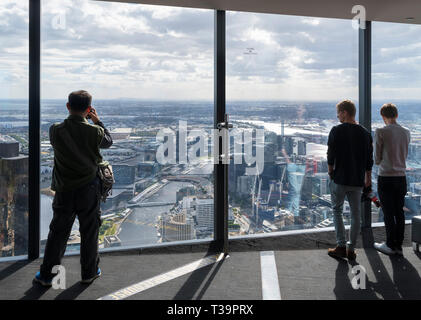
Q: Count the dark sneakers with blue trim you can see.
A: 2